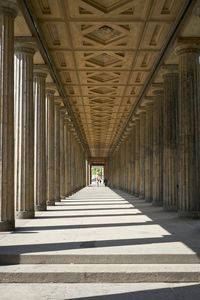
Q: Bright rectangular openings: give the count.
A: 1